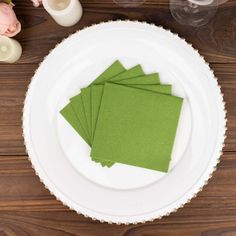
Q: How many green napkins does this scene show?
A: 5